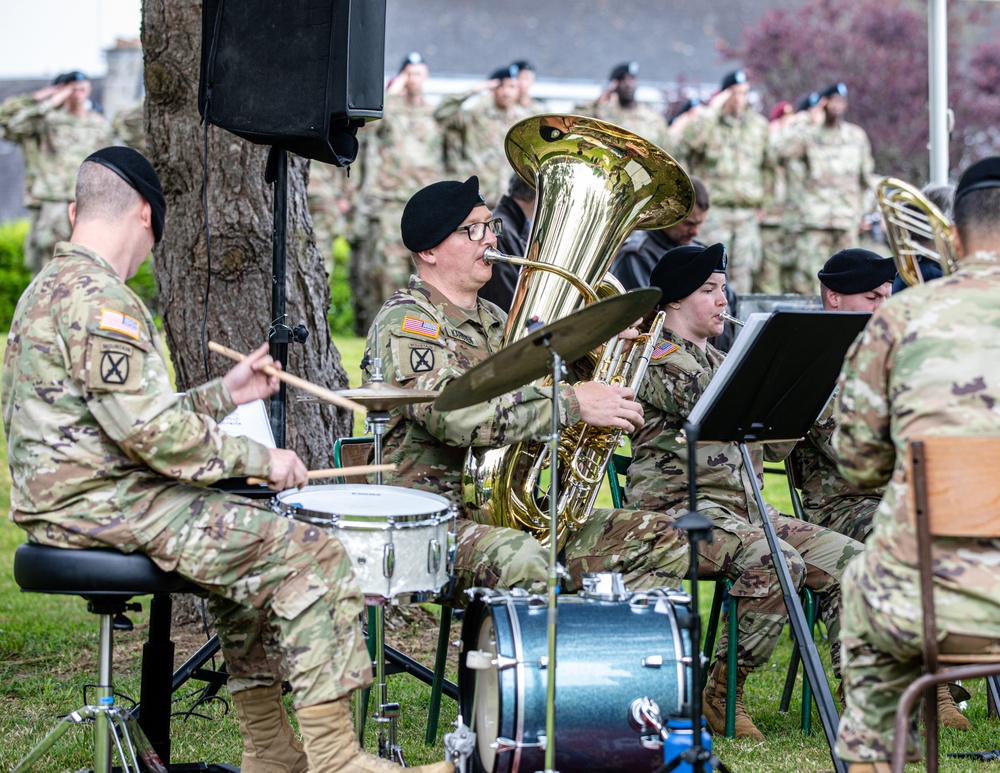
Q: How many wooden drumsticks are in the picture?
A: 2